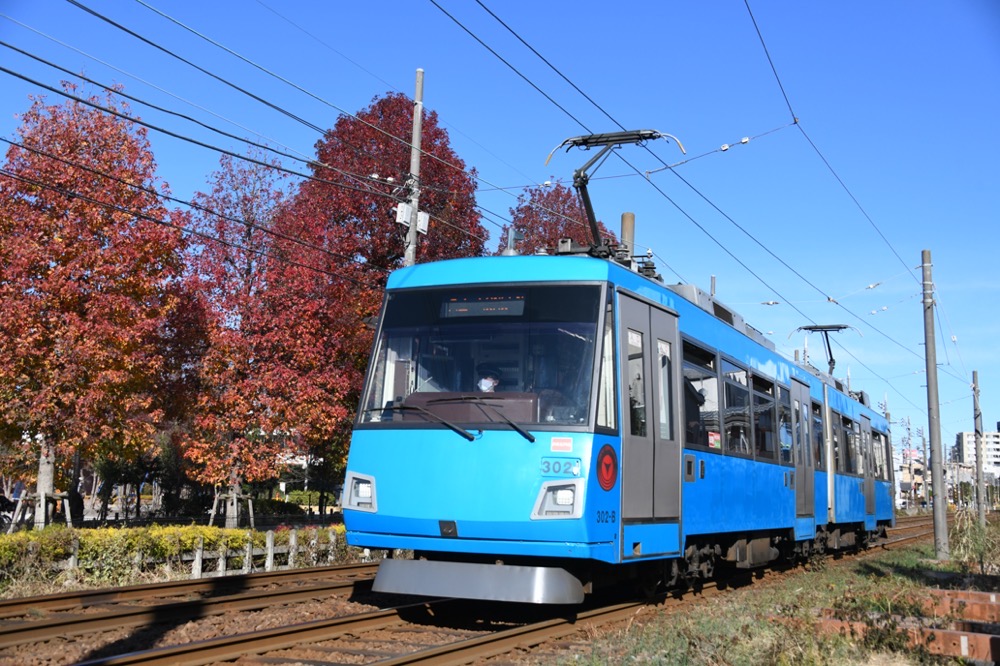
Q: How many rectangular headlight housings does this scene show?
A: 2